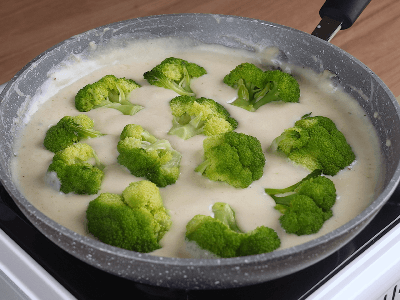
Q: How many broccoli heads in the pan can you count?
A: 12